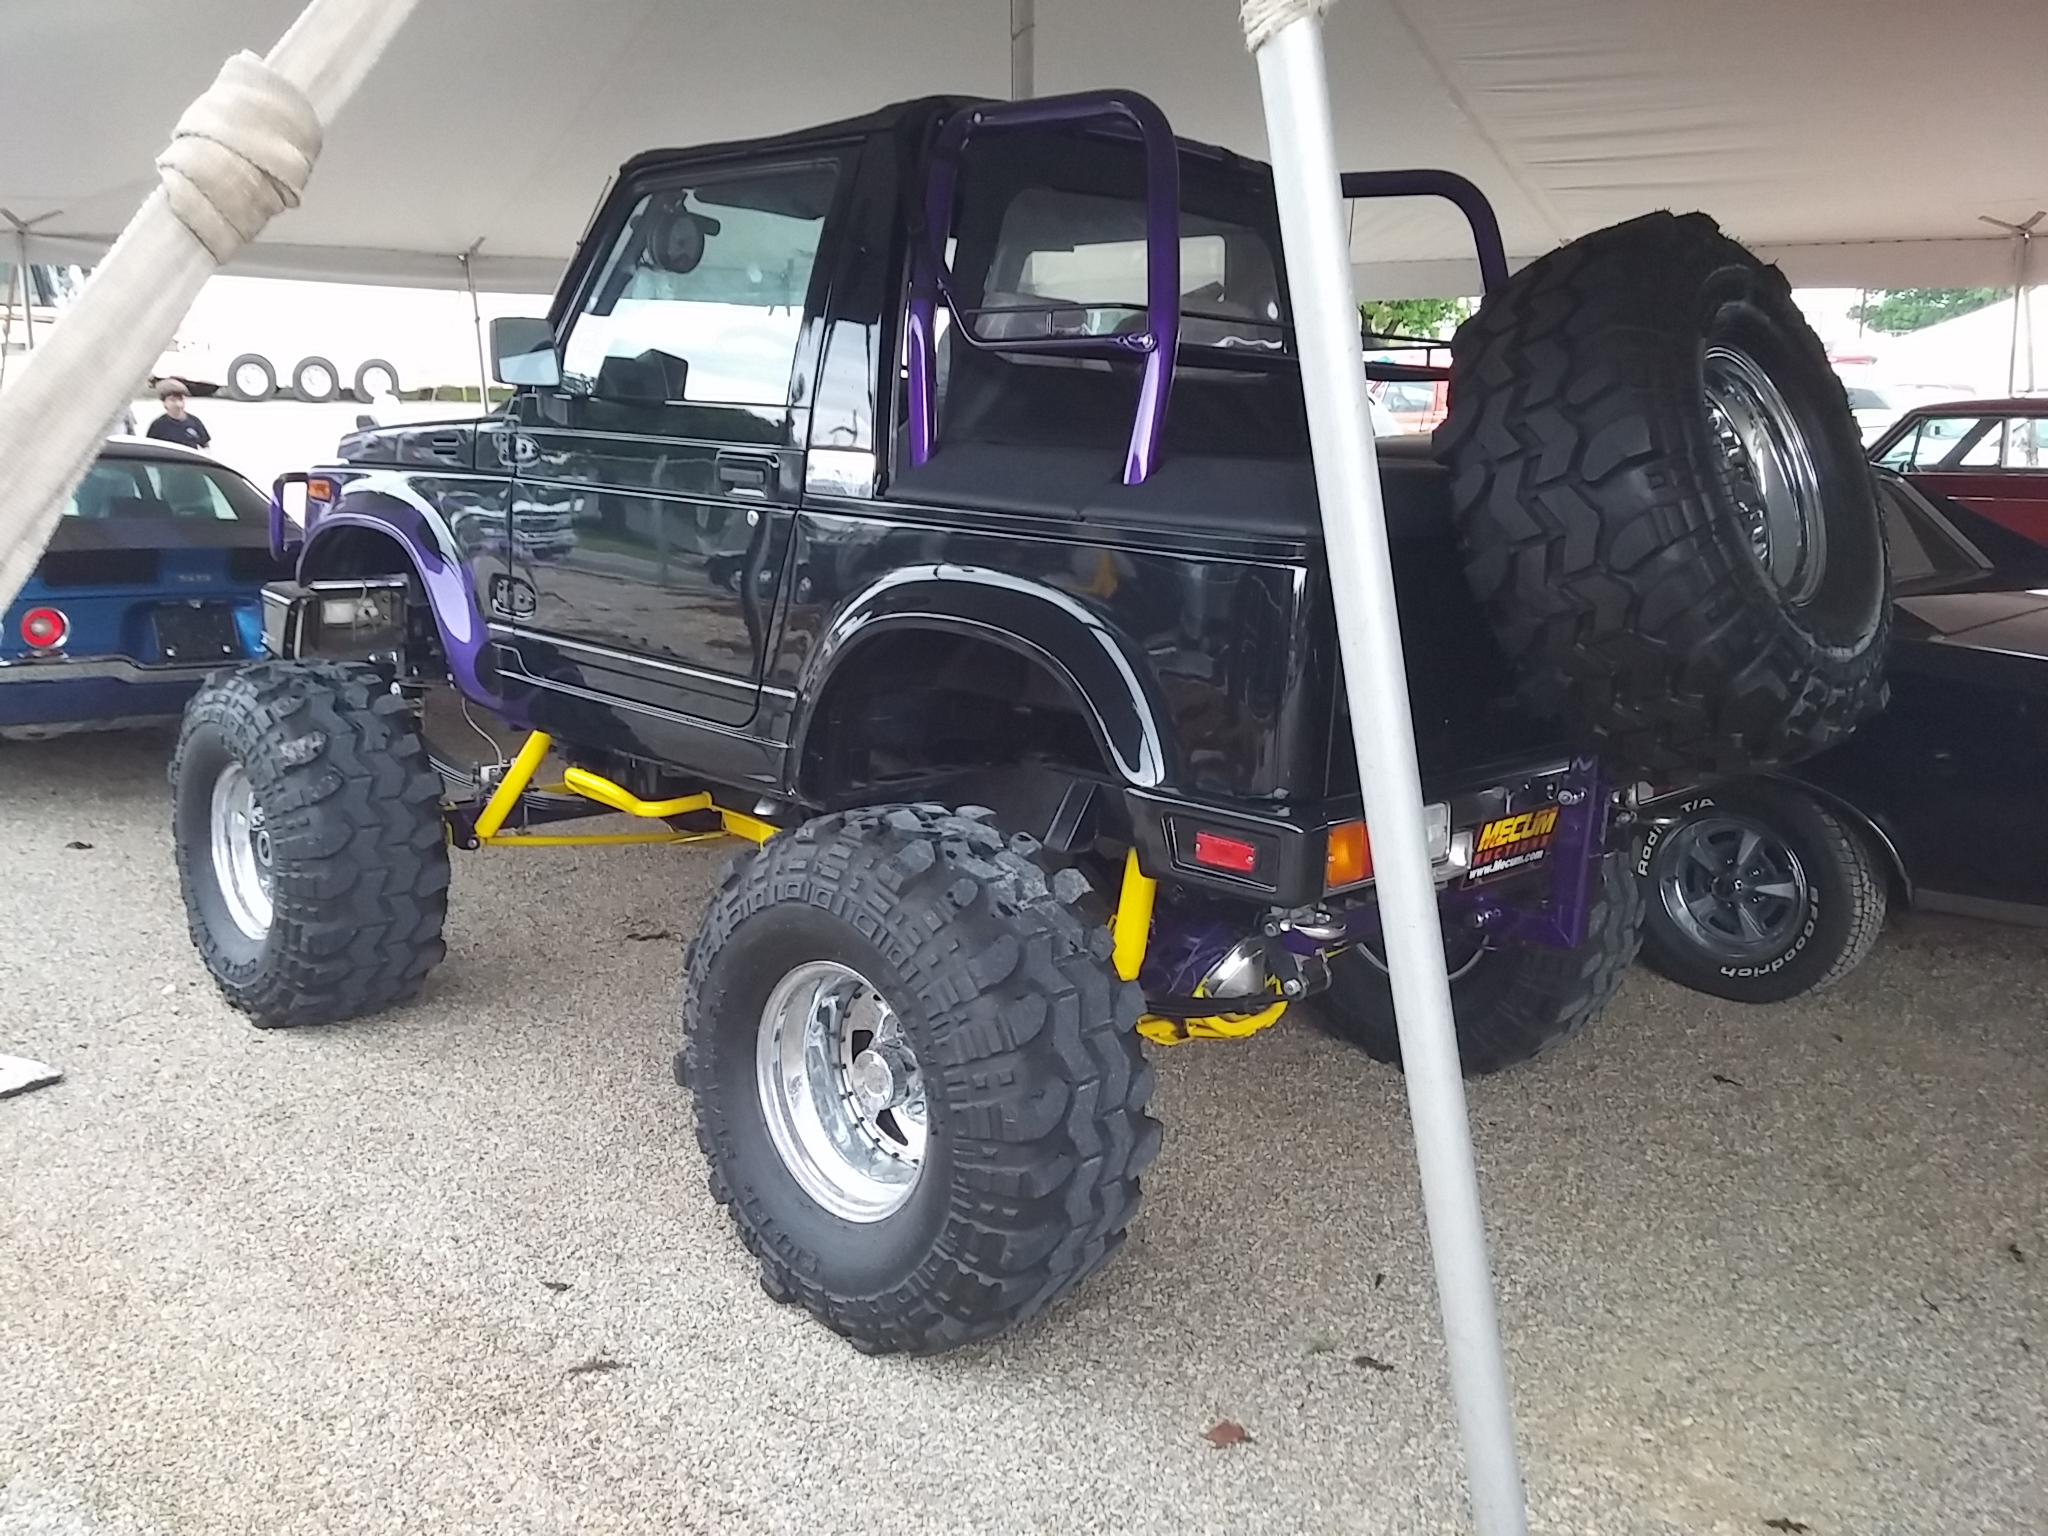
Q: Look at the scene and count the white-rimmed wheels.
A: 3